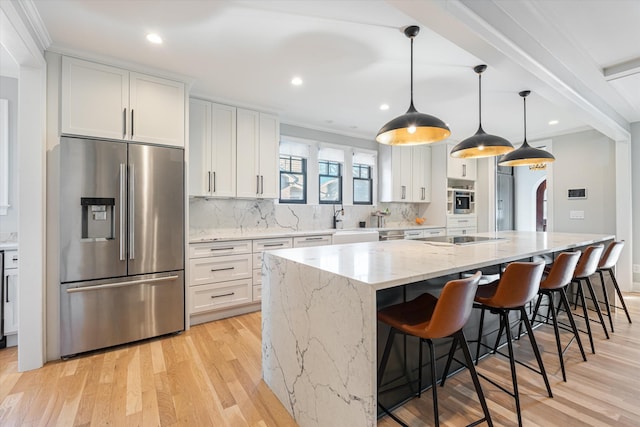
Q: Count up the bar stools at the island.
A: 5